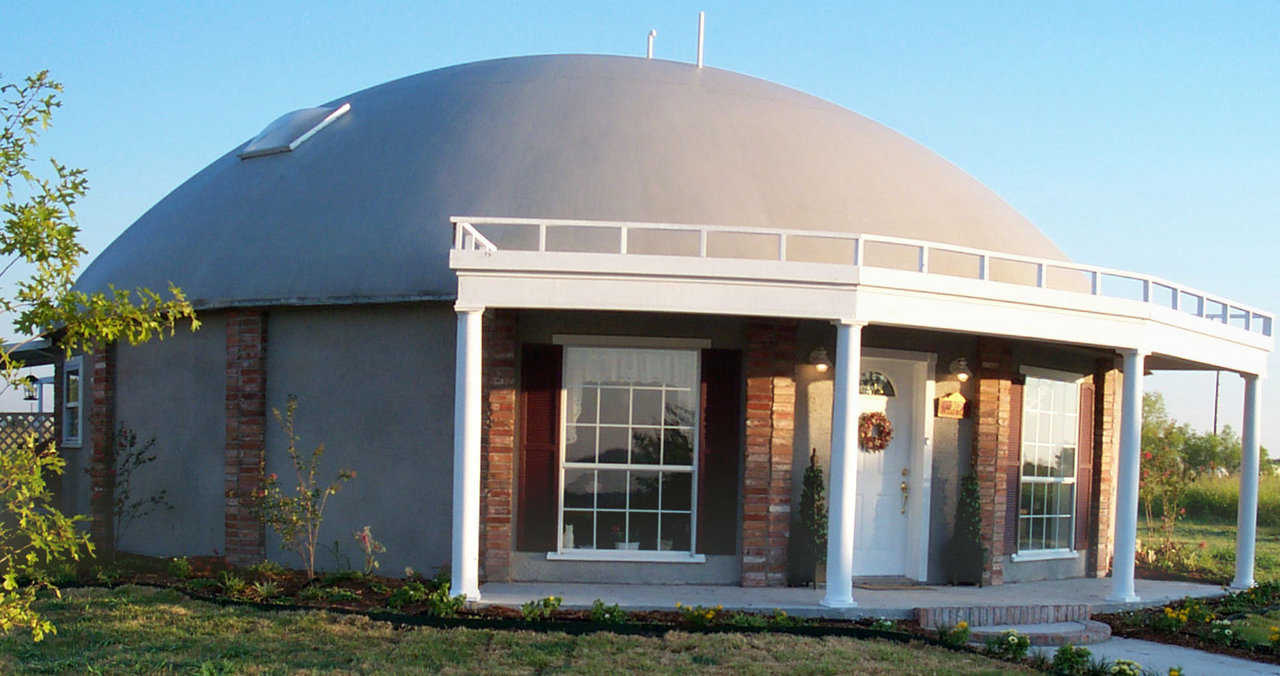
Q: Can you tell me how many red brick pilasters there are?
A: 6